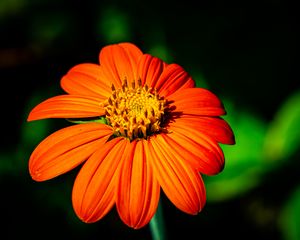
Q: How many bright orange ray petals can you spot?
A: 12